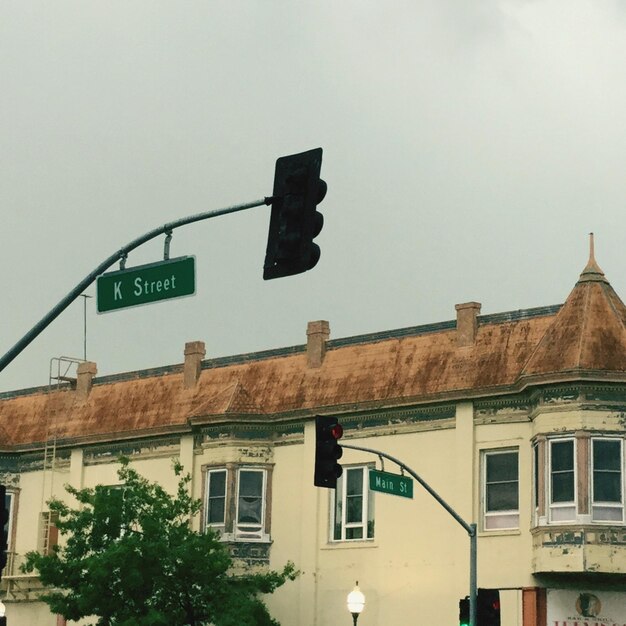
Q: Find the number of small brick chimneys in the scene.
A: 4